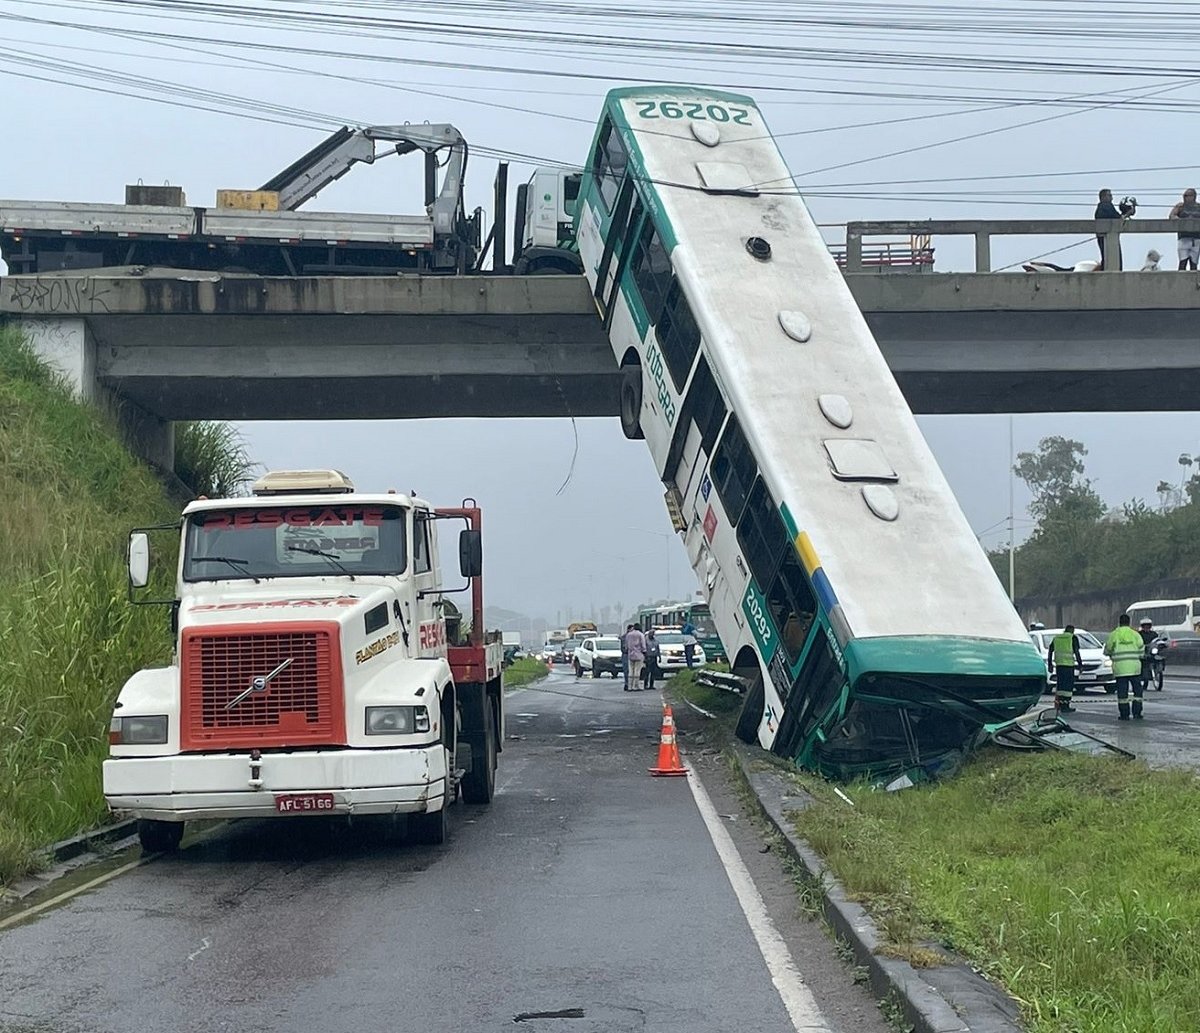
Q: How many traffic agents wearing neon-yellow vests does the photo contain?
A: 2